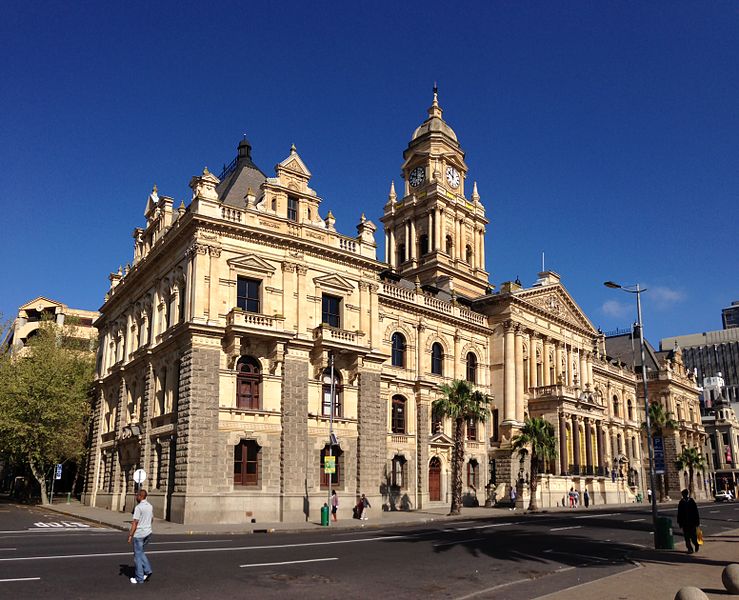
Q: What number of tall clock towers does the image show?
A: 1